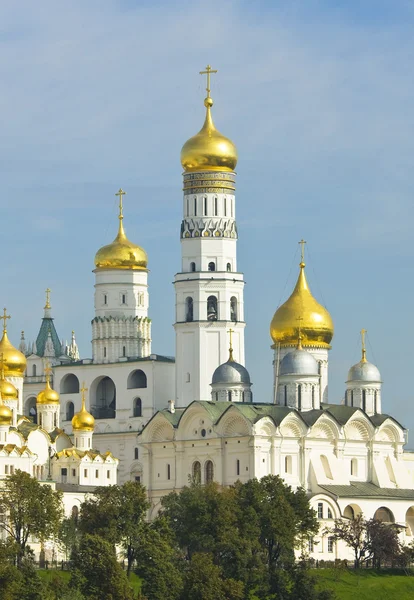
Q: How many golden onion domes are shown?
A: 8